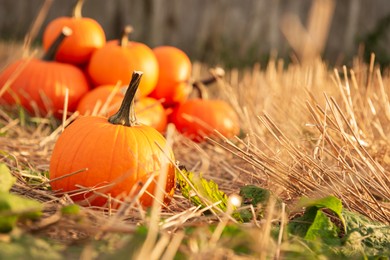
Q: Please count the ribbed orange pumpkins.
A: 7